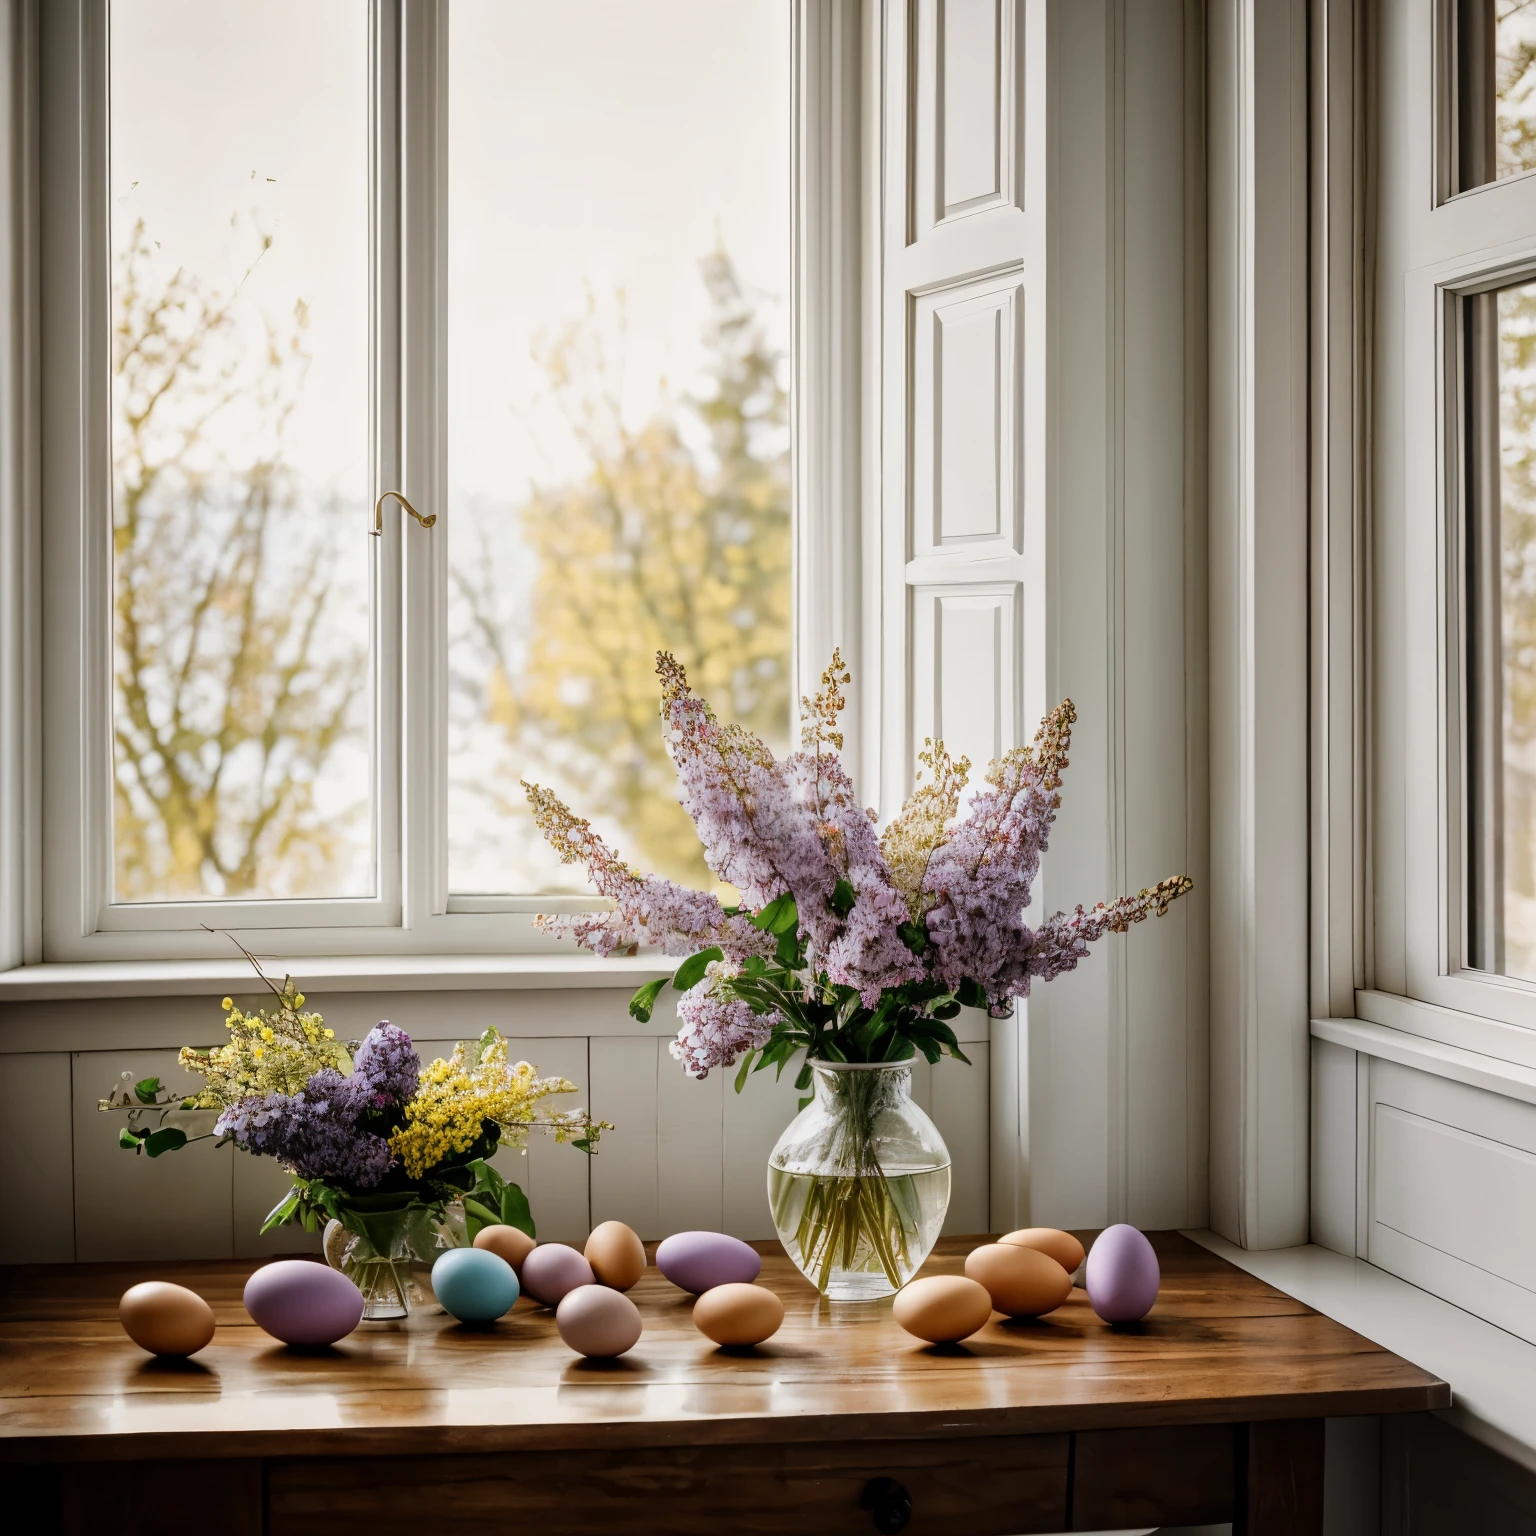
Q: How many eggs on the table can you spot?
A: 13